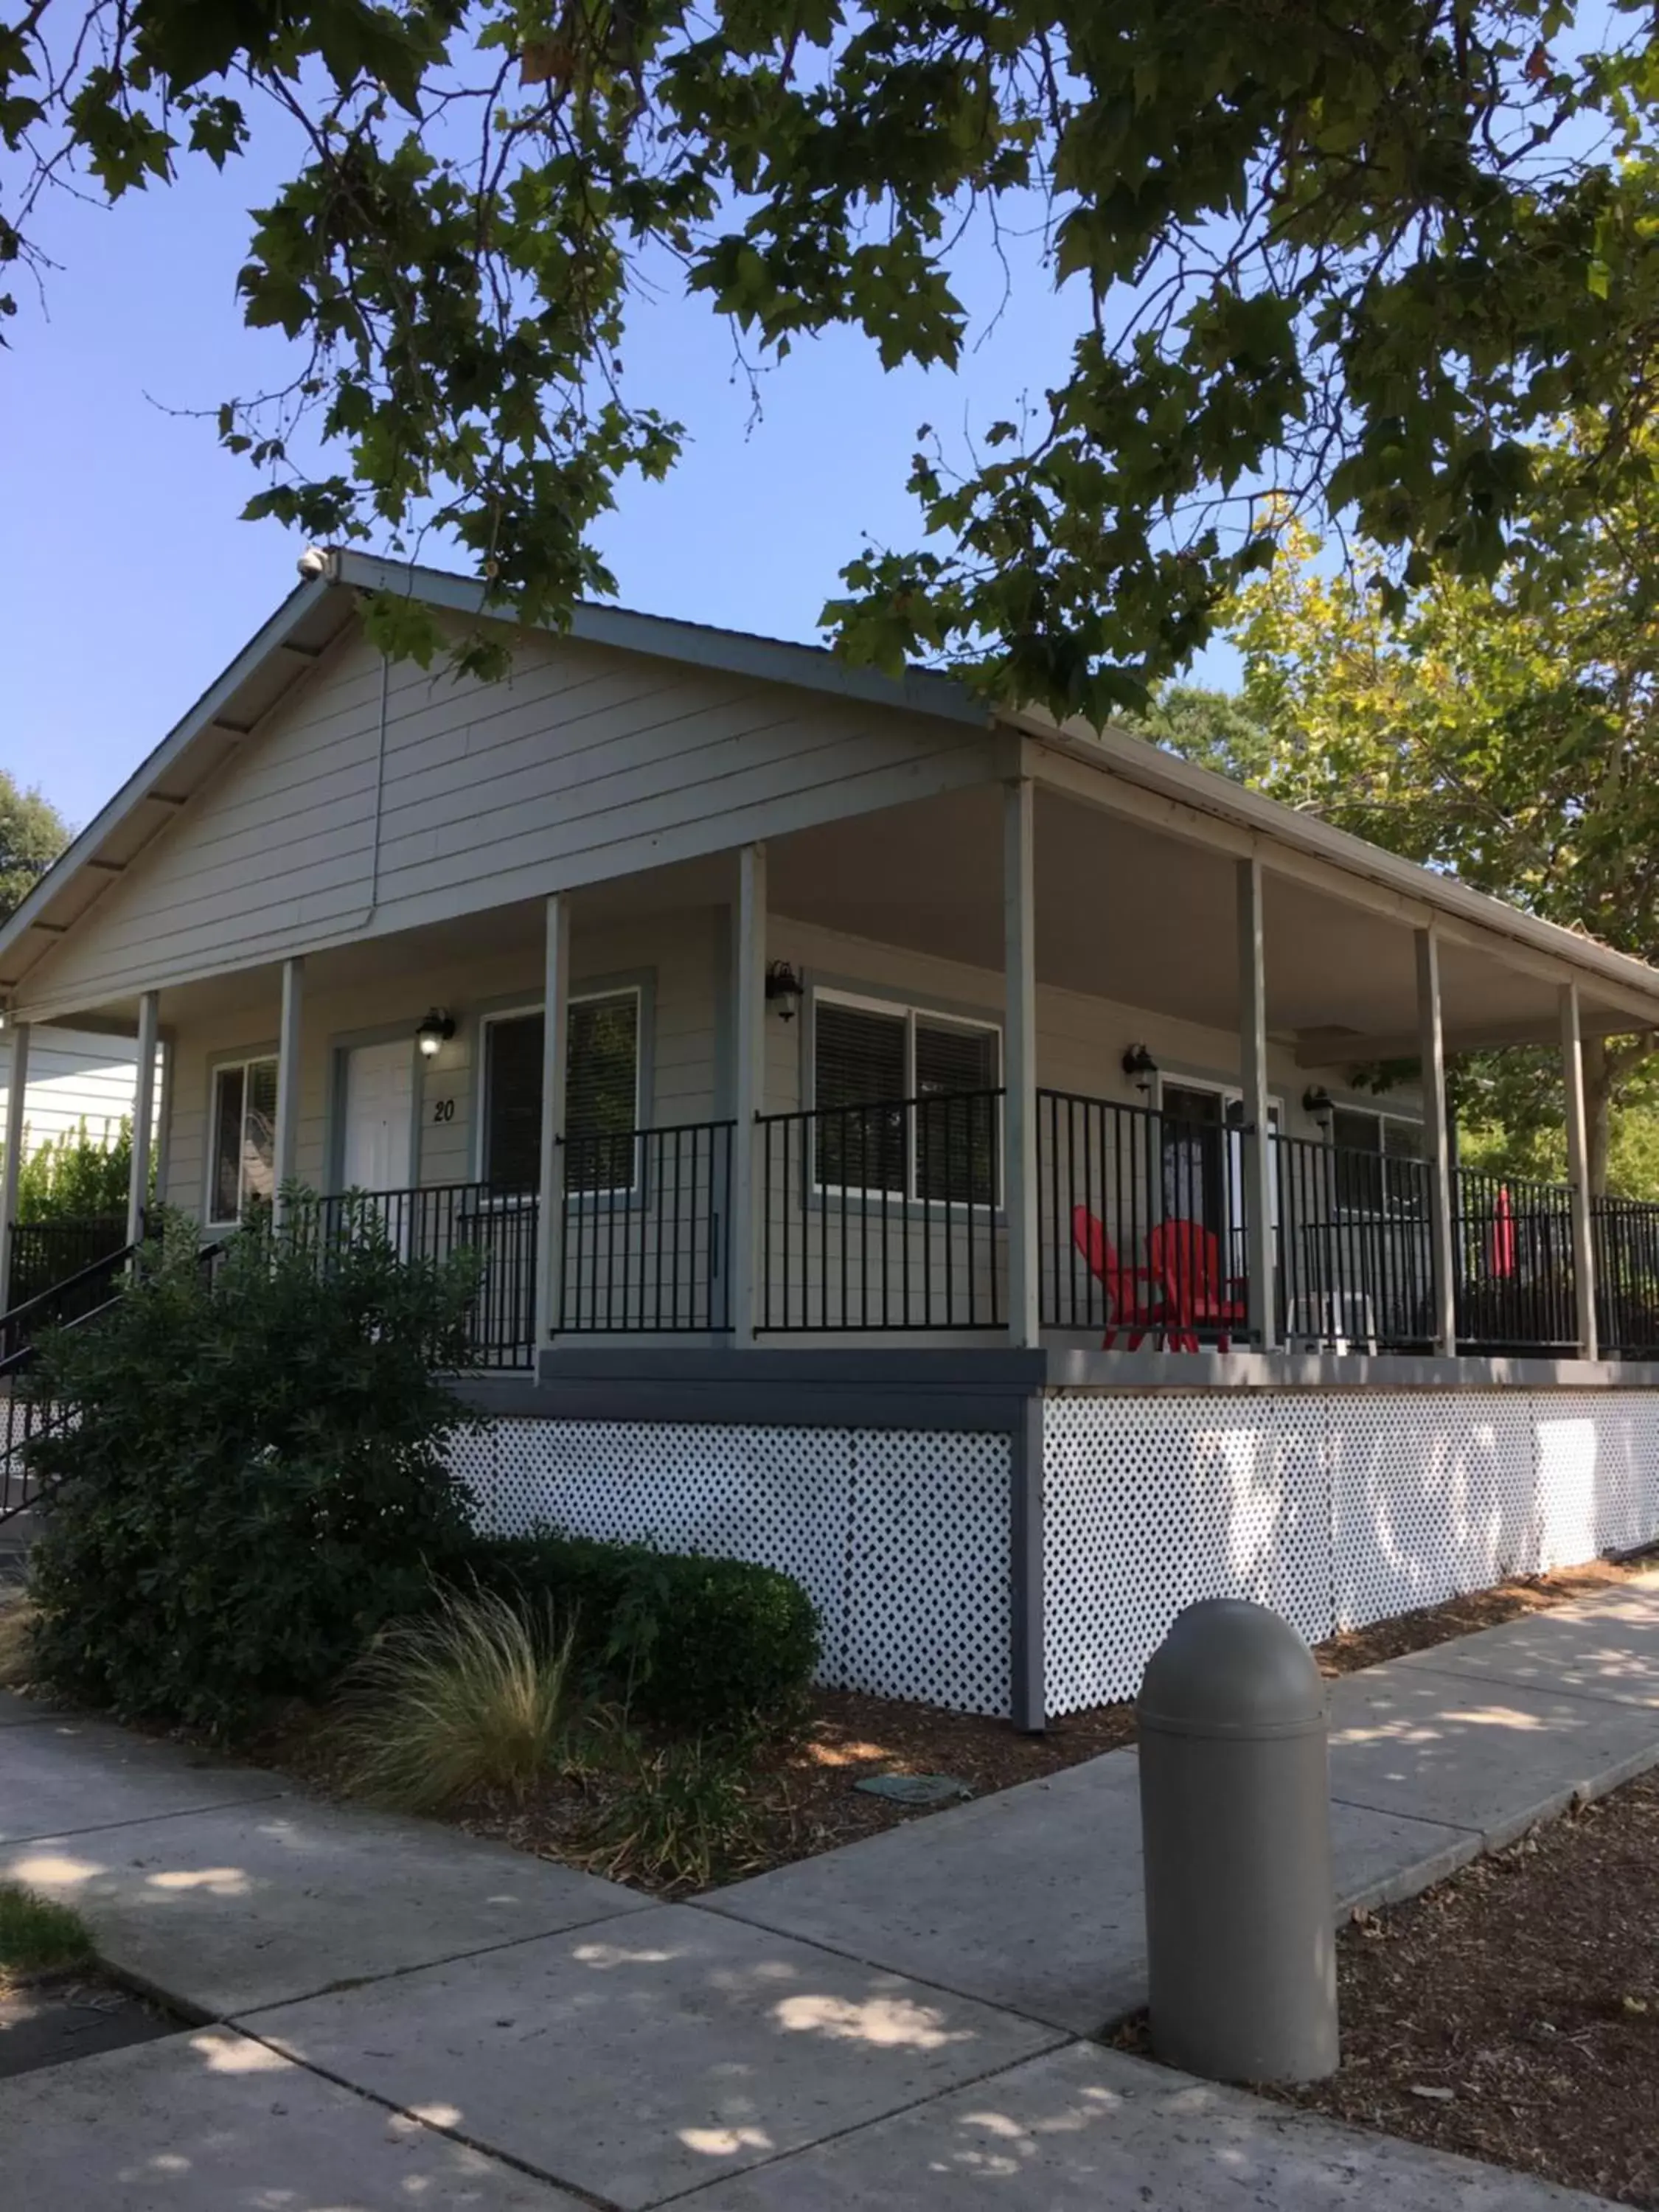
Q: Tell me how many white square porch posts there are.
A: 9